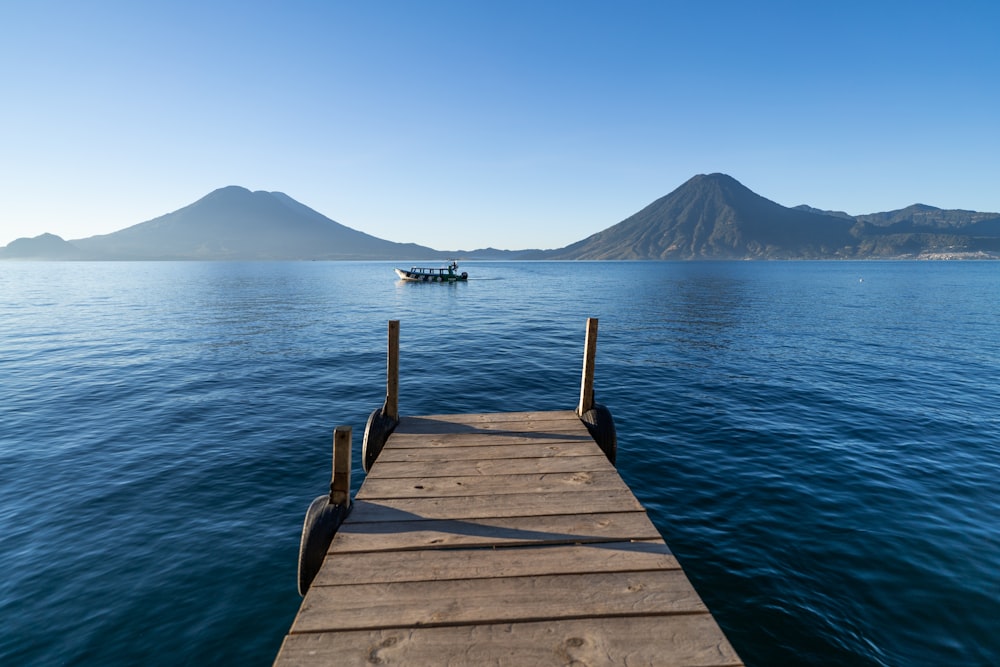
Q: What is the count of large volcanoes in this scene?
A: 2